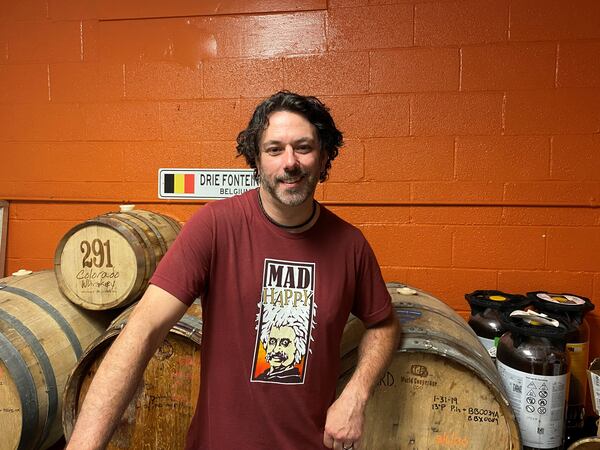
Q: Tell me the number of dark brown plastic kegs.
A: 3